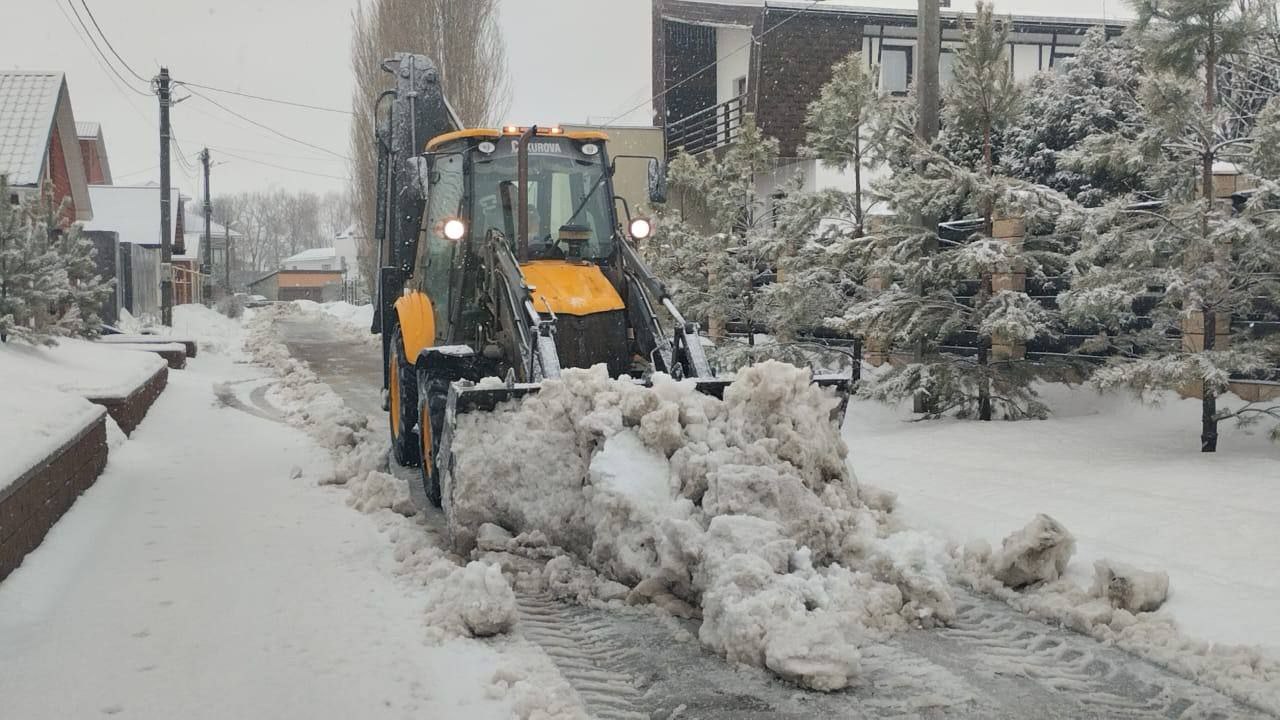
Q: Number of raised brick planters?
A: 4